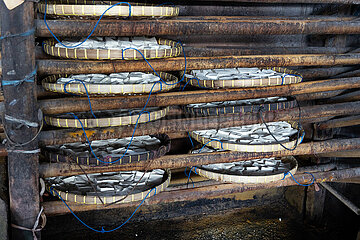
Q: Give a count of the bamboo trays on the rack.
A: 10